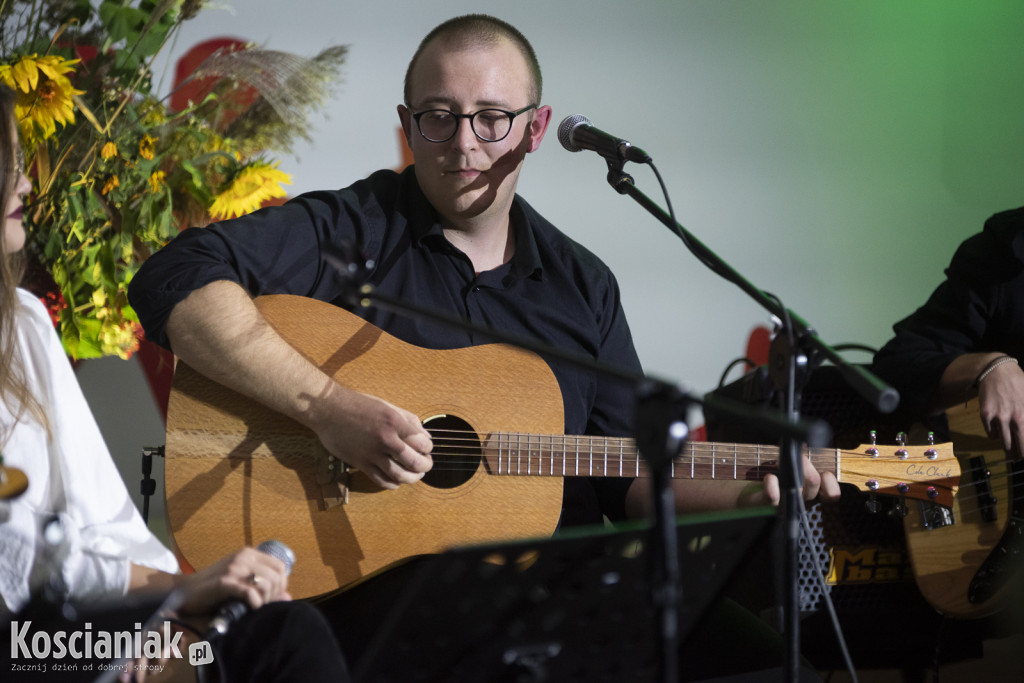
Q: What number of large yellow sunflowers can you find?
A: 2